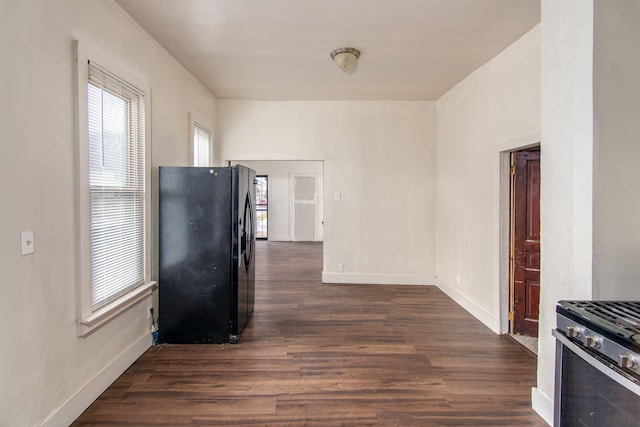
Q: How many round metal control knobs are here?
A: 3